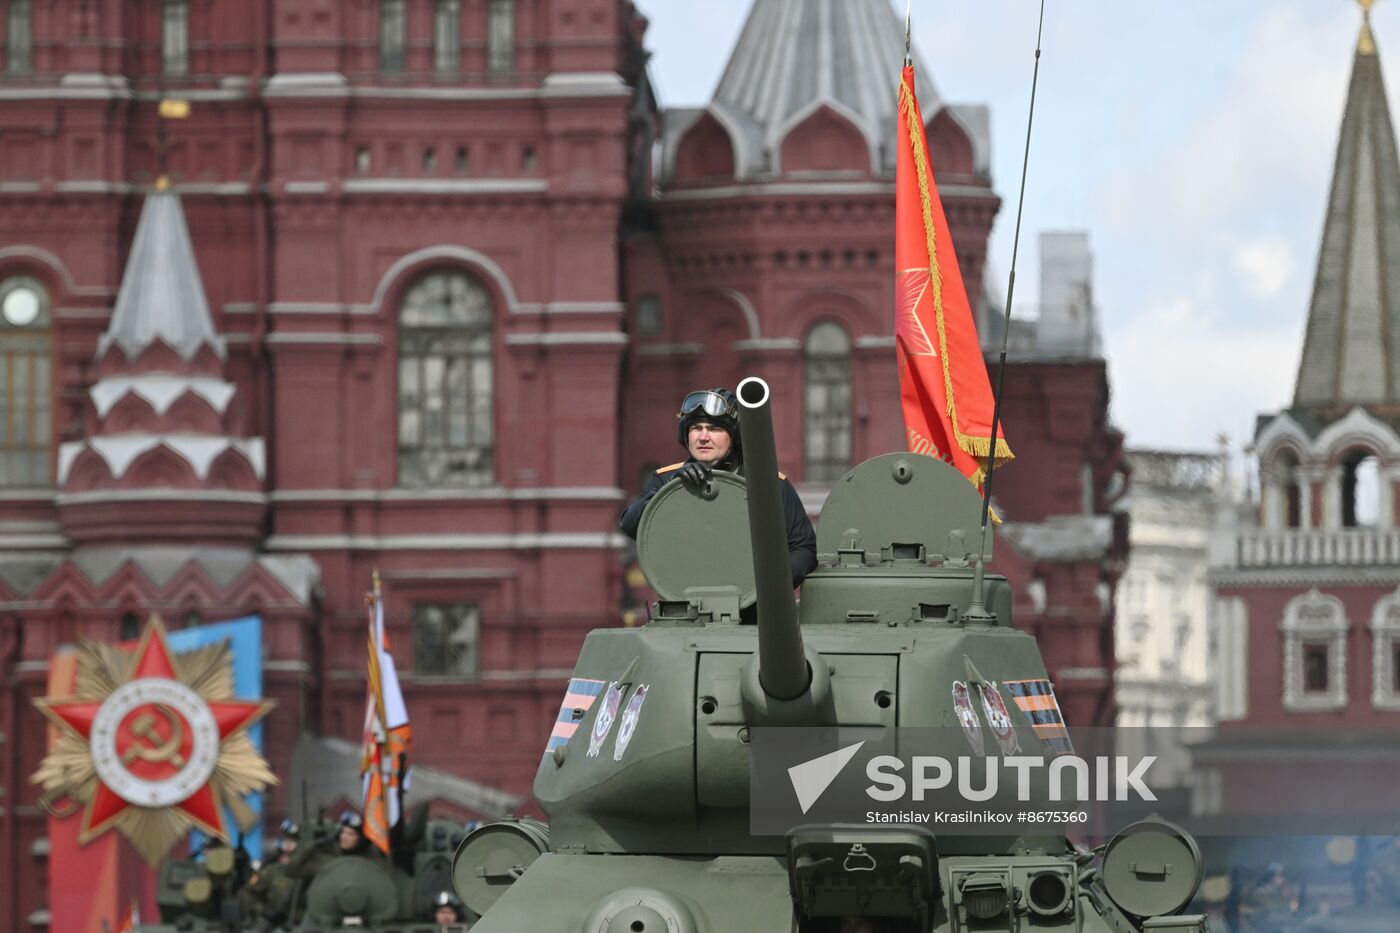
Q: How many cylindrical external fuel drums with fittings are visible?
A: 2